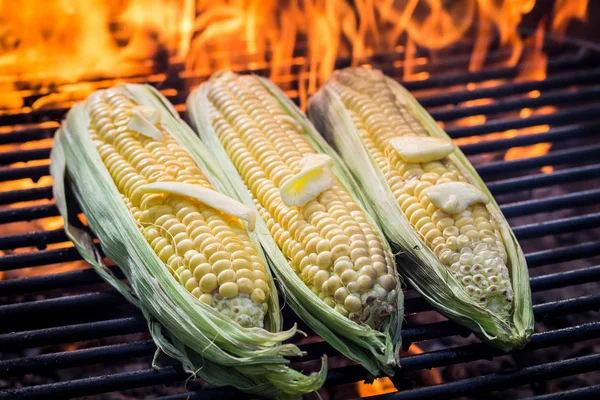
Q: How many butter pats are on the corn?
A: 5